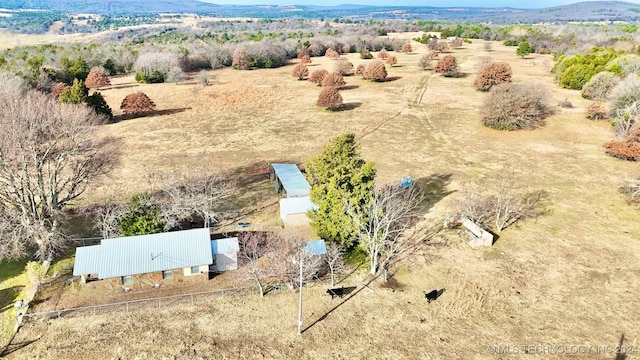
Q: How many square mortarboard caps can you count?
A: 0